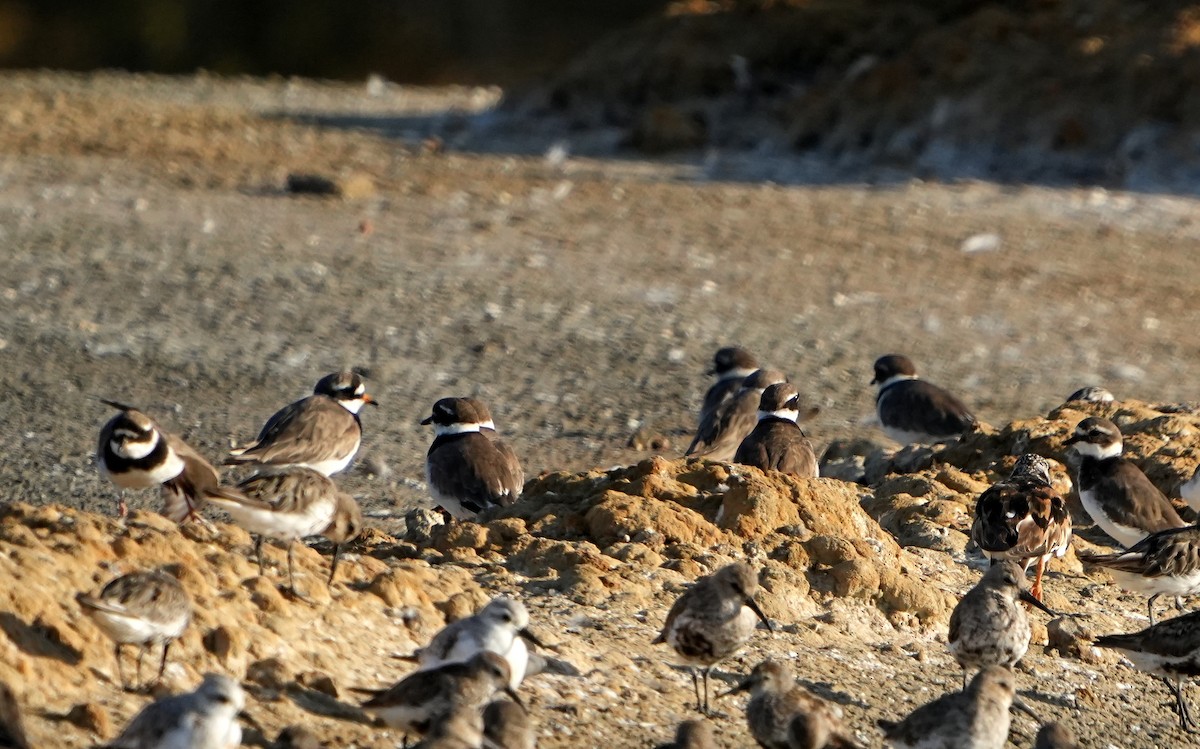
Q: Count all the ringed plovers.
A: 9